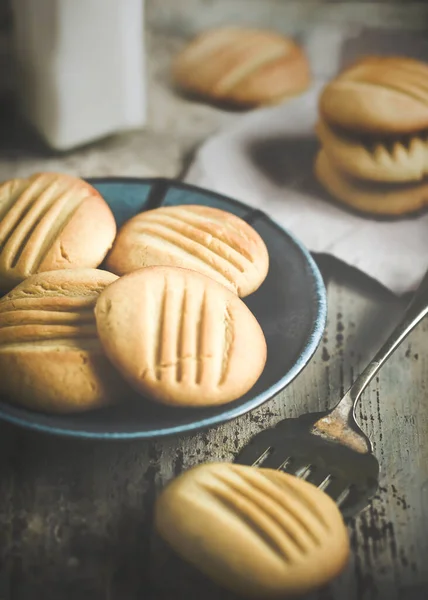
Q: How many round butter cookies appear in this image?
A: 9